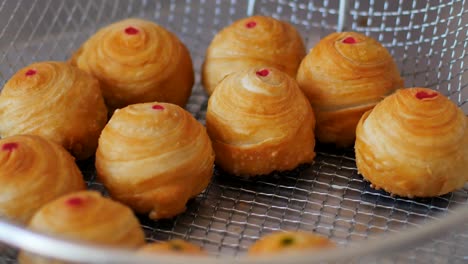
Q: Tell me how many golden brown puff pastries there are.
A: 11